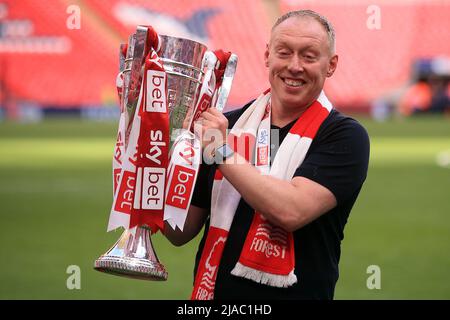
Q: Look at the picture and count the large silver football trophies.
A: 1